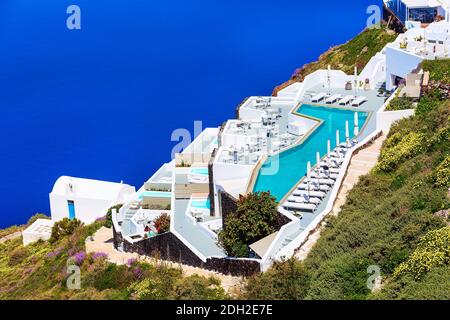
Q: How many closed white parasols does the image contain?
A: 8